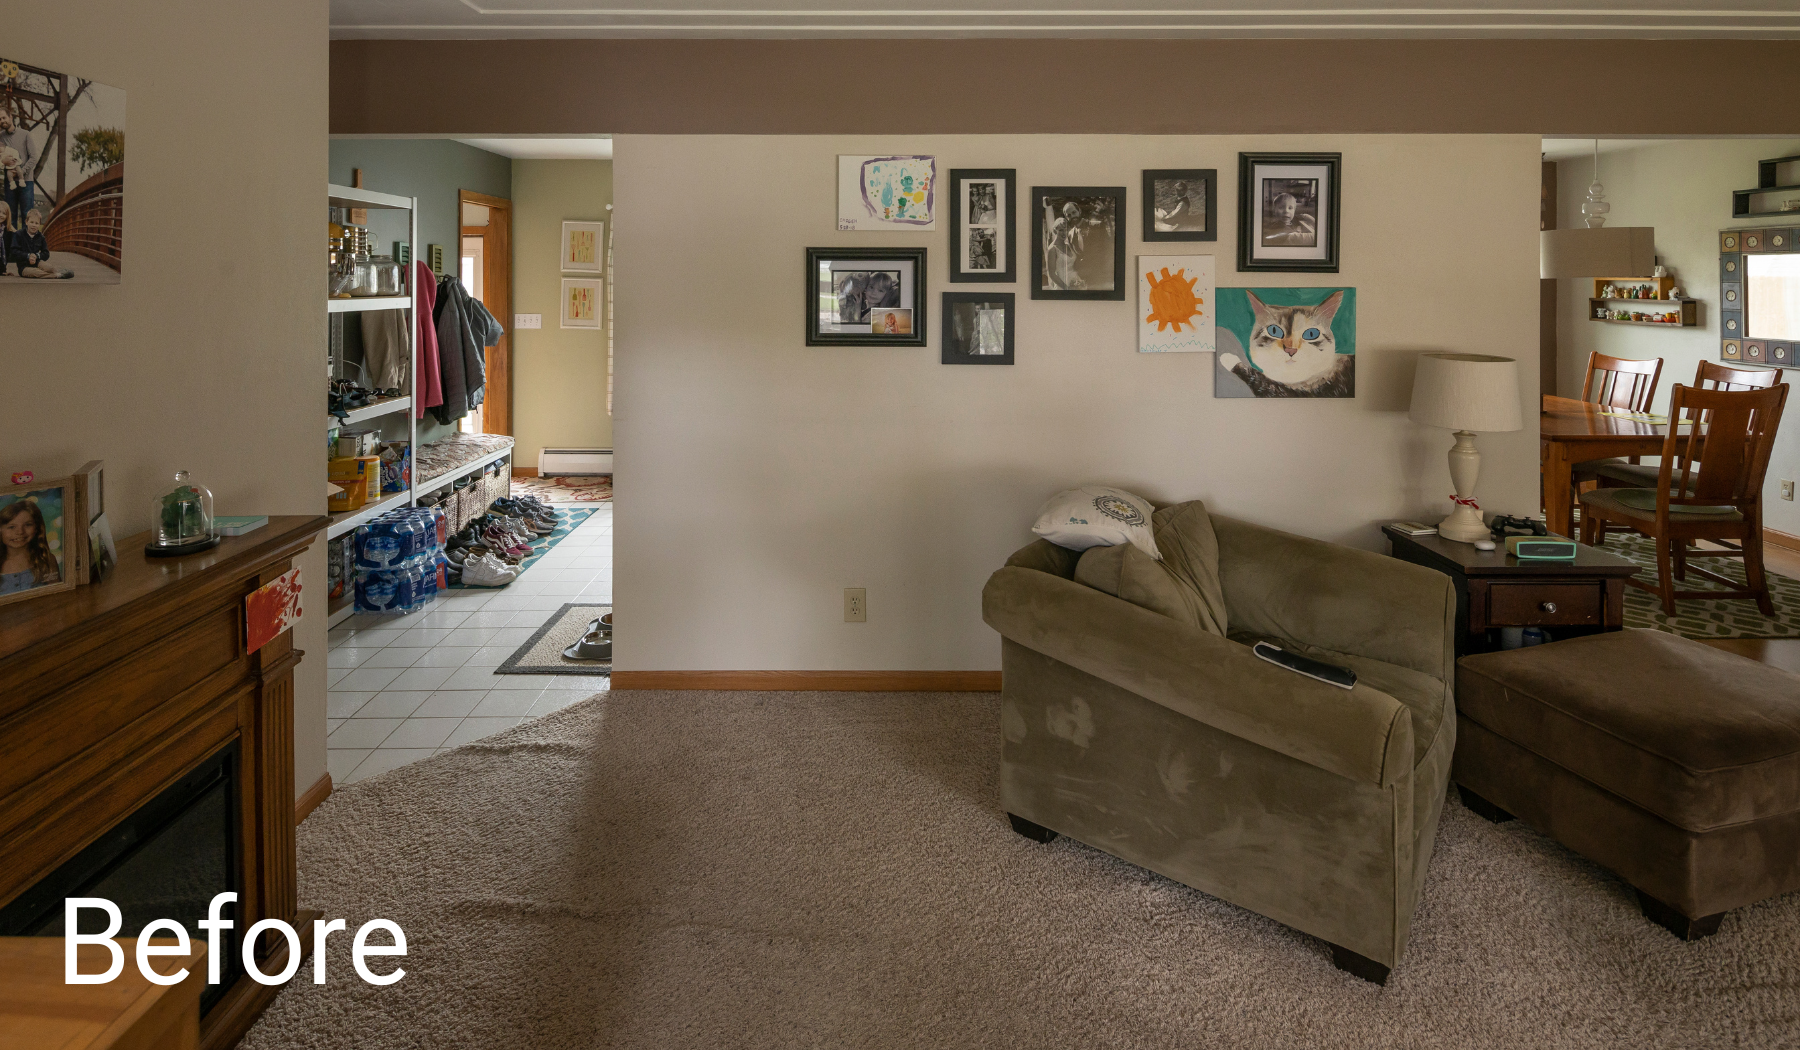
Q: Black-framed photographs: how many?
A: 6